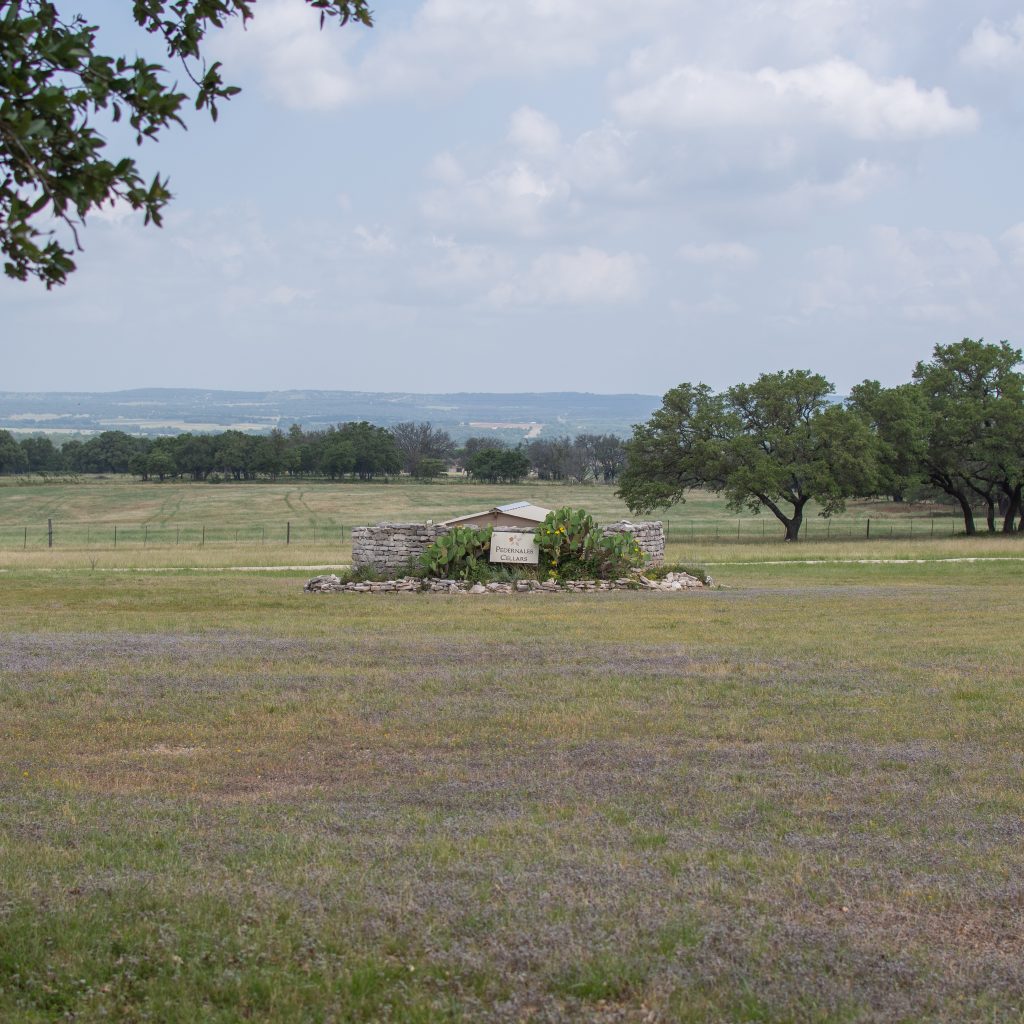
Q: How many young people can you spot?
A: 0